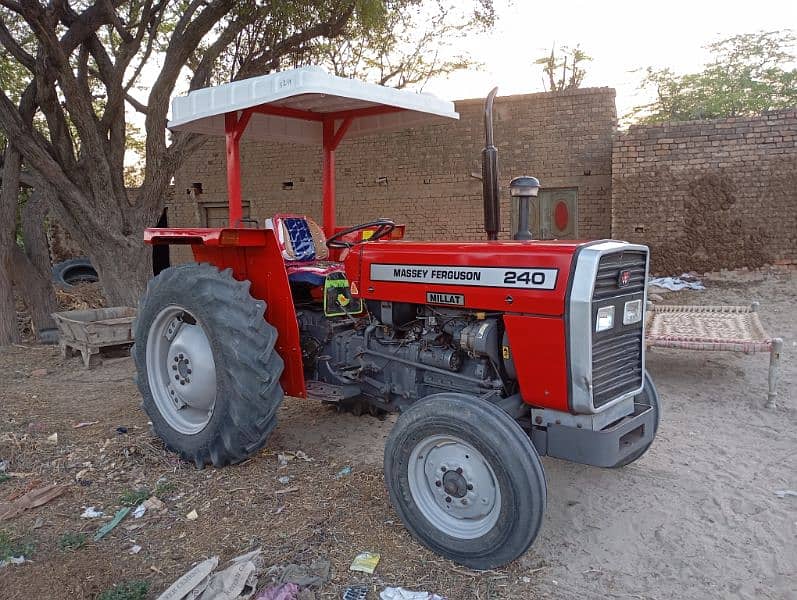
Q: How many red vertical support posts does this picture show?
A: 2